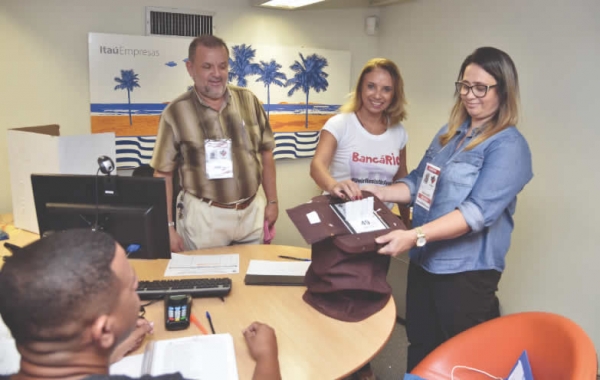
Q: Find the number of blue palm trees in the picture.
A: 4